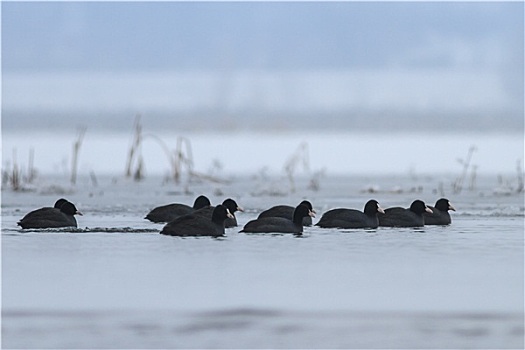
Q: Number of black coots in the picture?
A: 10